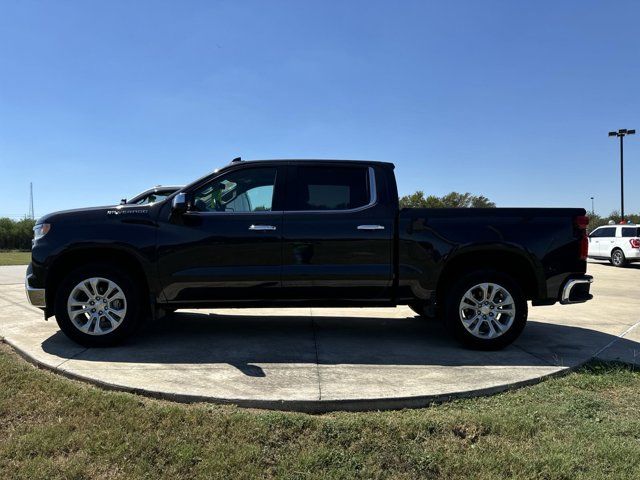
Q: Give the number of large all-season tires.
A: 2